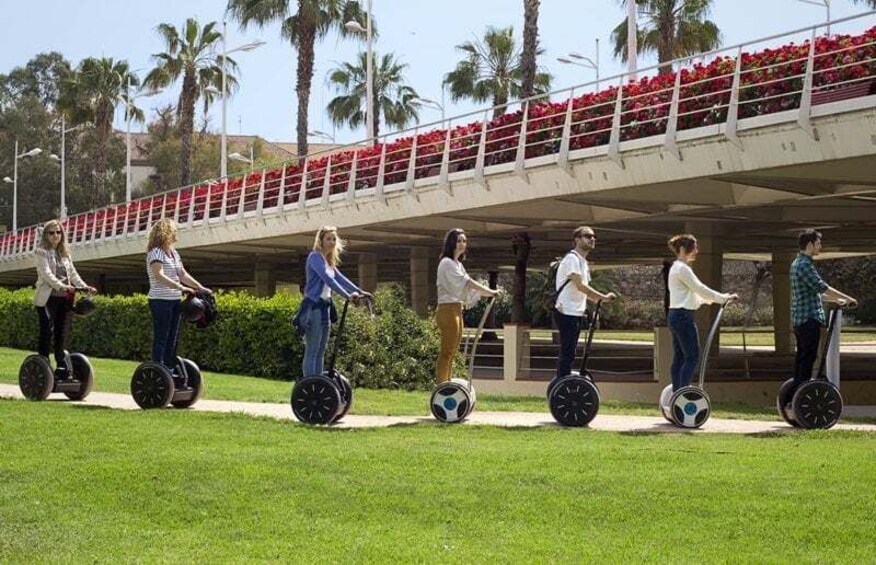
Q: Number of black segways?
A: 5